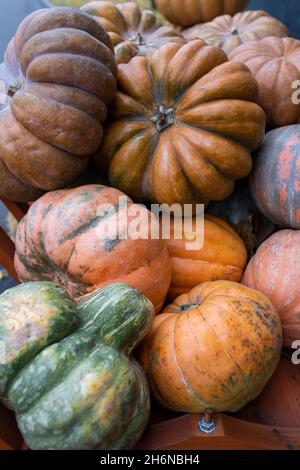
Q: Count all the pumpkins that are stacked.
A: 12